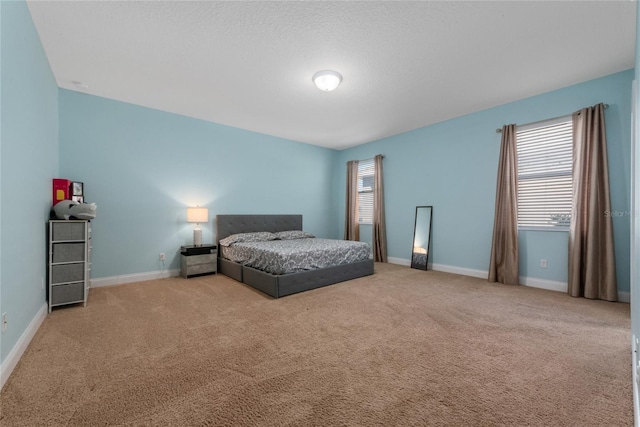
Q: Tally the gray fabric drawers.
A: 4